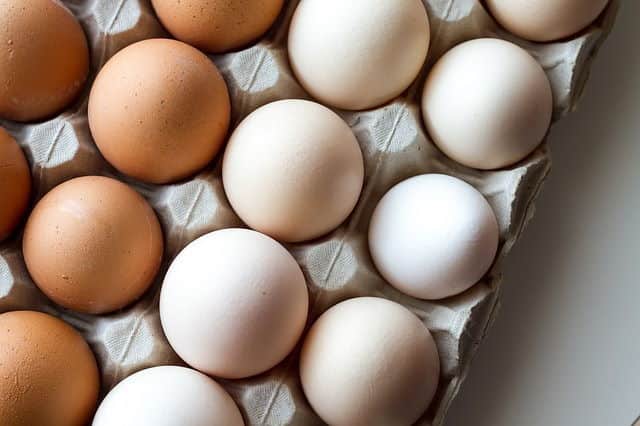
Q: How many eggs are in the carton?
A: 14